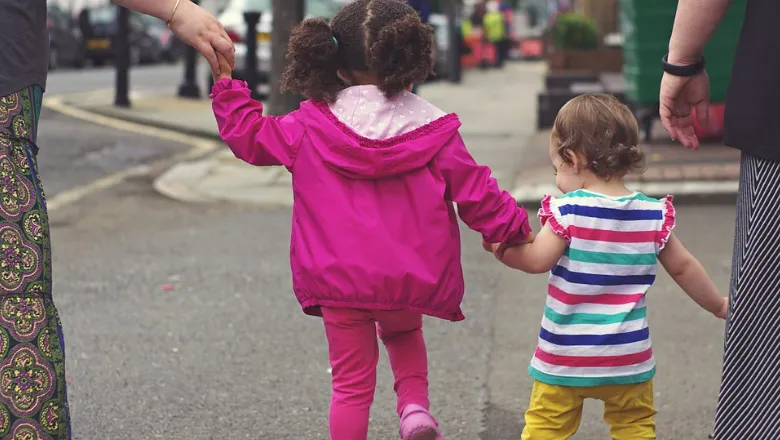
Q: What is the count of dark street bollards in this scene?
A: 3